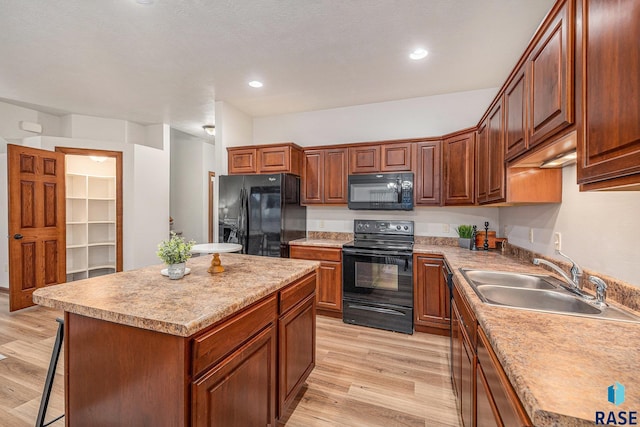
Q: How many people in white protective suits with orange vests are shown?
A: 0